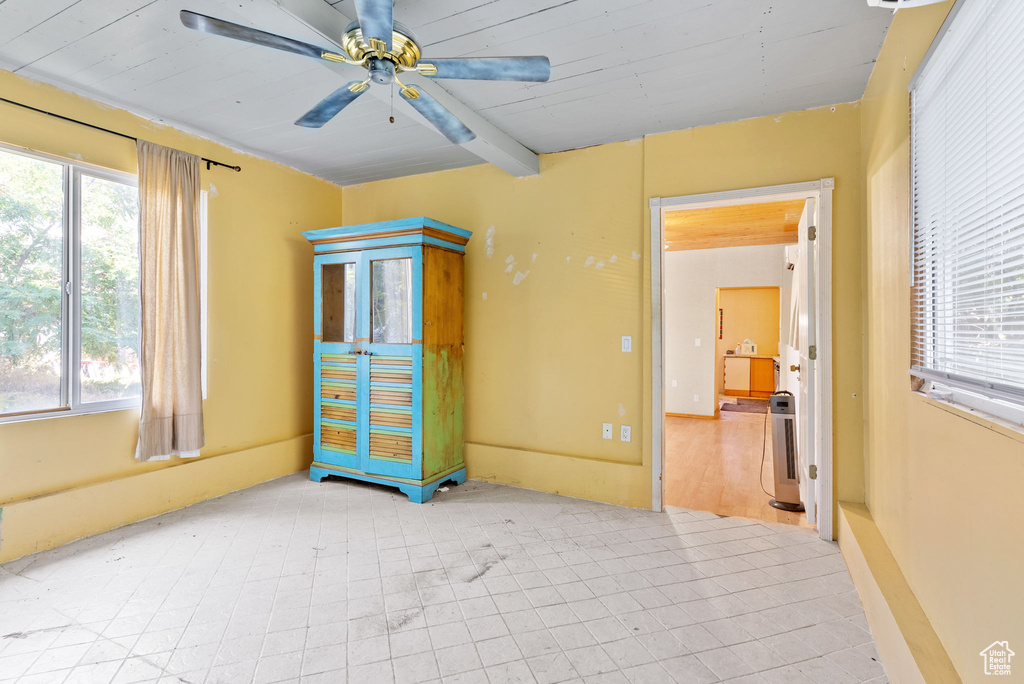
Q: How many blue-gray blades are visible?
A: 5